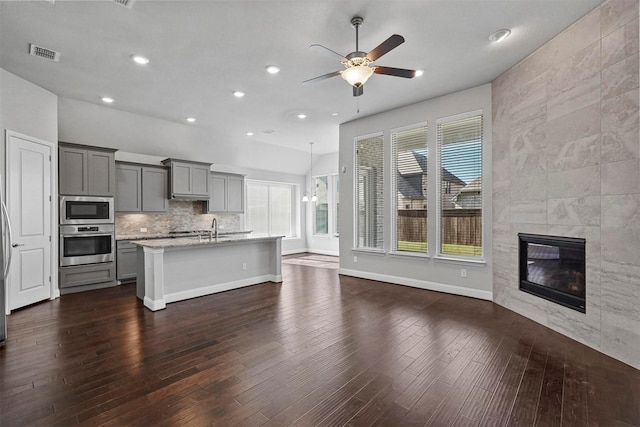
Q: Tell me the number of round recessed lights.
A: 9